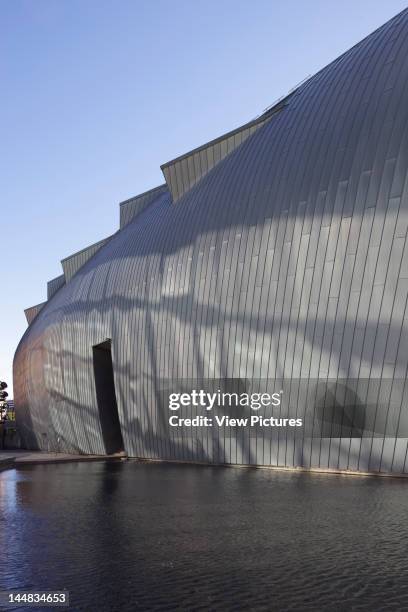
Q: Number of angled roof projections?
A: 5